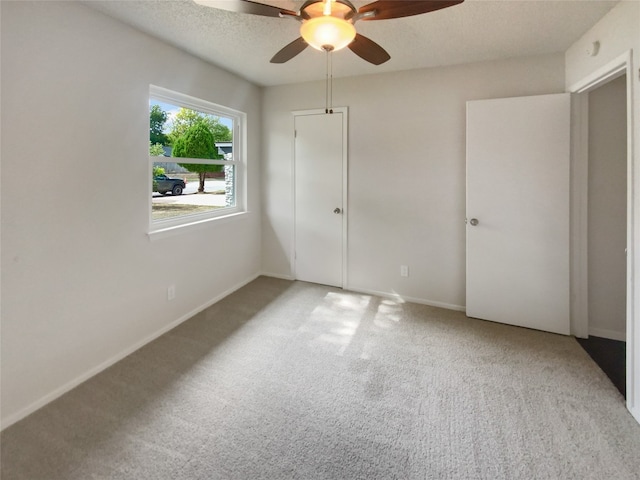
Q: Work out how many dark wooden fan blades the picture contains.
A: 4